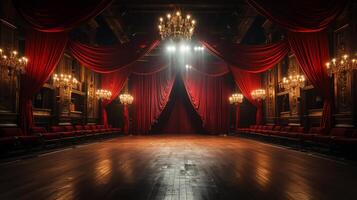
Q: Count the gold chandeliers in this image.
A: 9